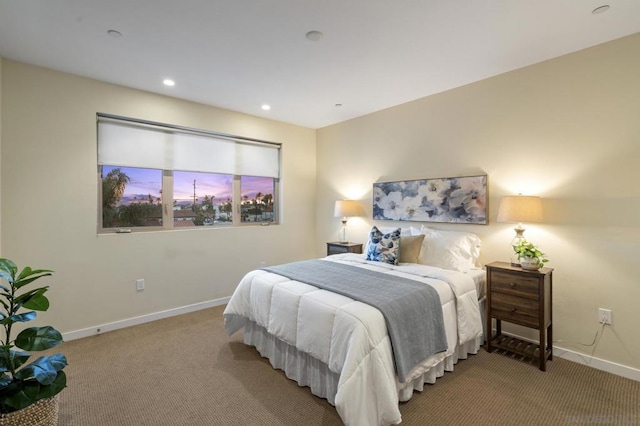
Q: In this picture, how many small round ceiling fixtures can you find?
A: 6